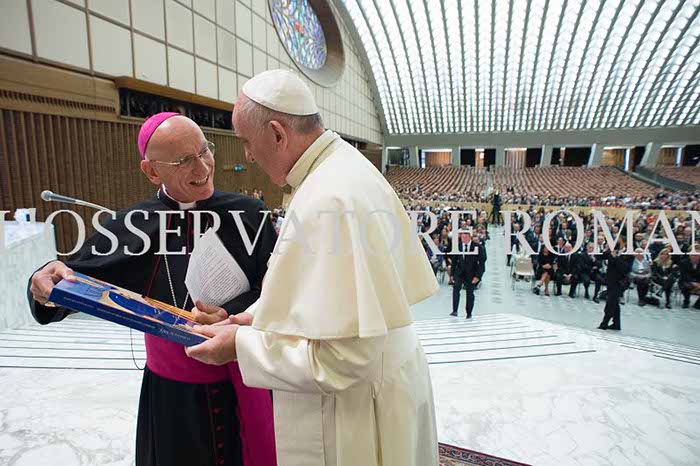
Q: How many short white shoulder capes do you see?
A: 1